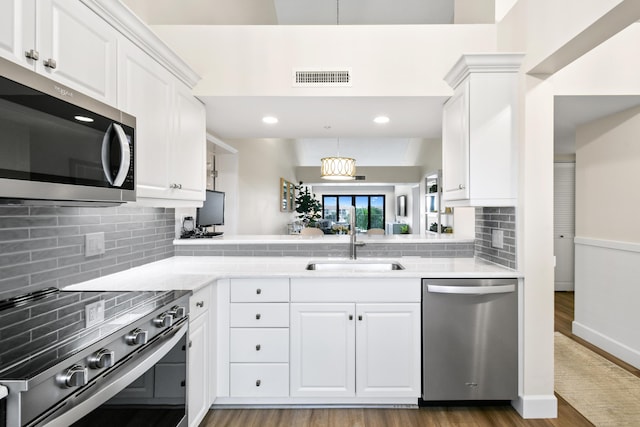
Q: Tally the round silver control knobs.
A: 5